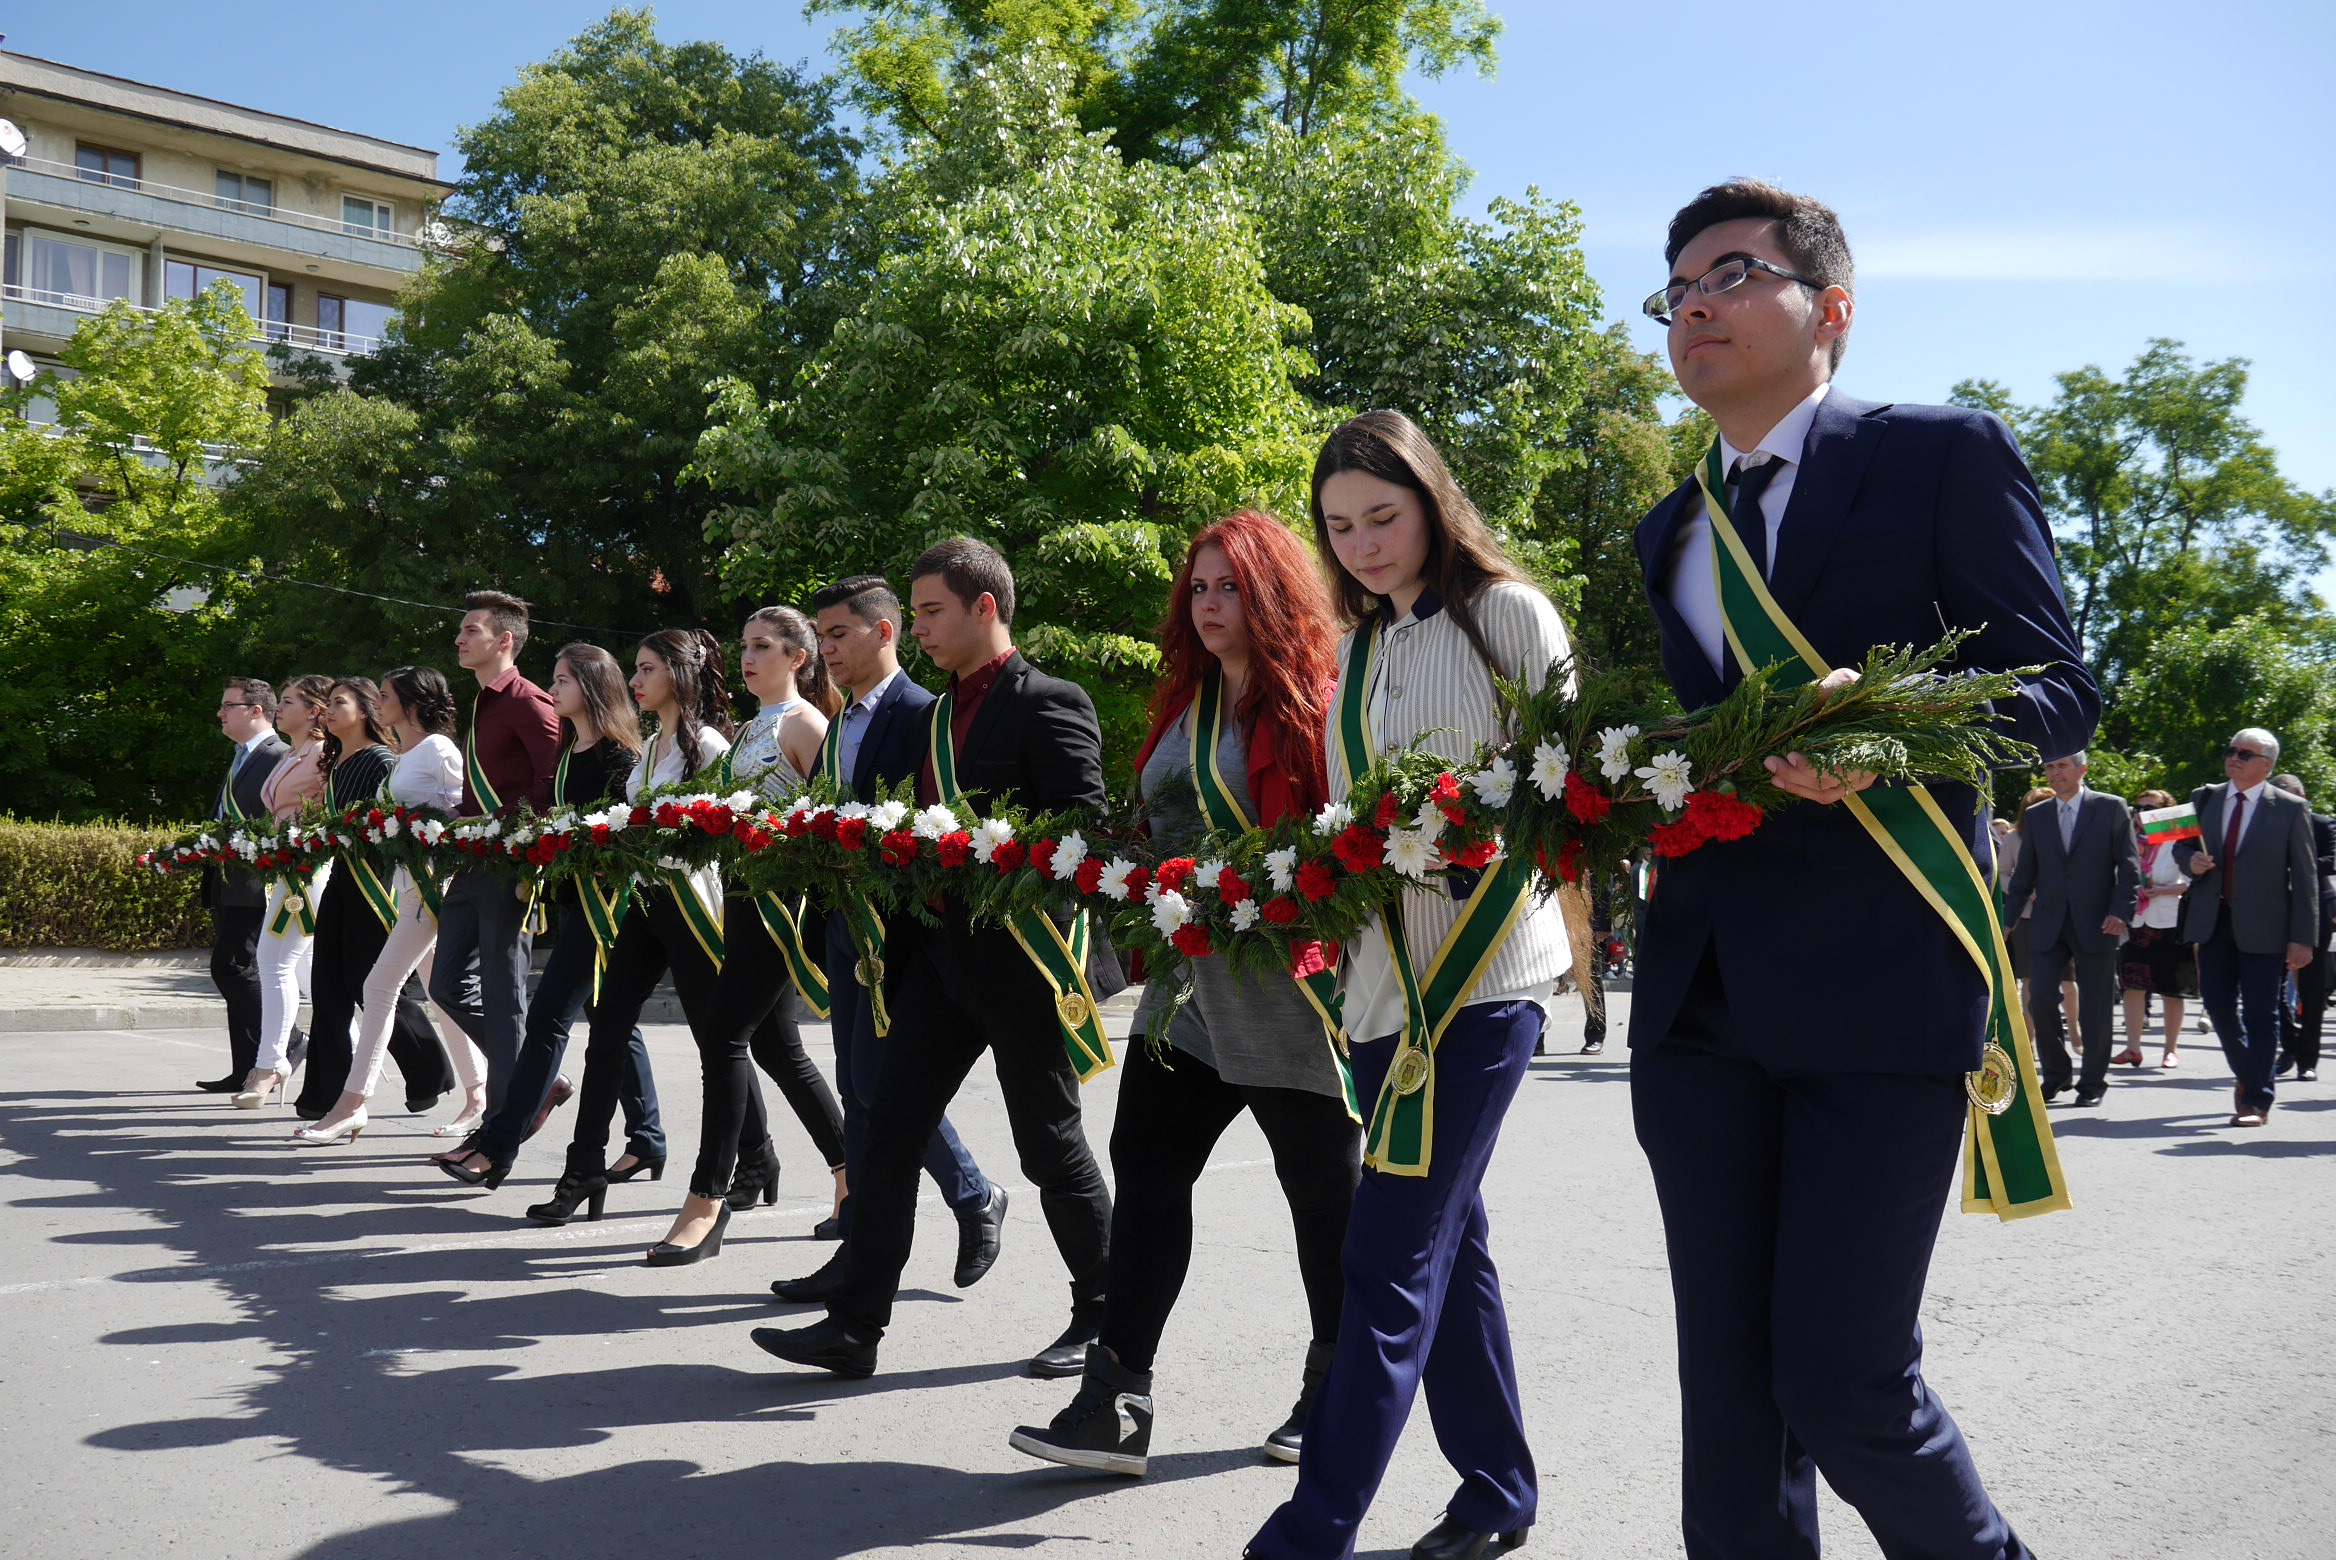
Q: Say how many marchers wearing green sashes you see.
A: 13